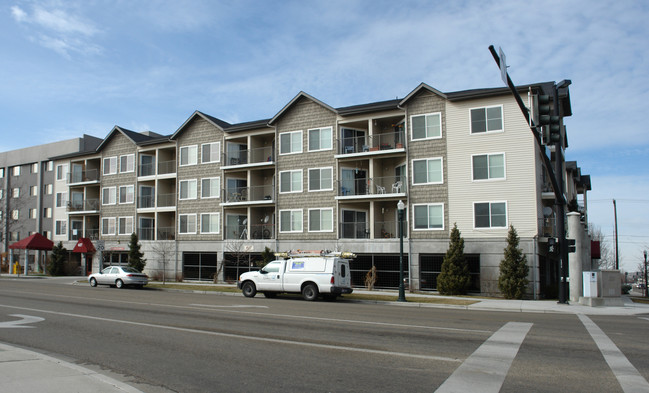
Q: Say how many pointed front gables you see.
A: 4